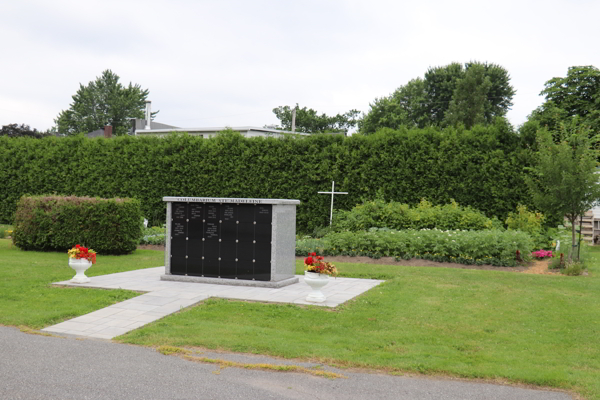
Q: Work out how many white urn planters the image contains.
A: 2